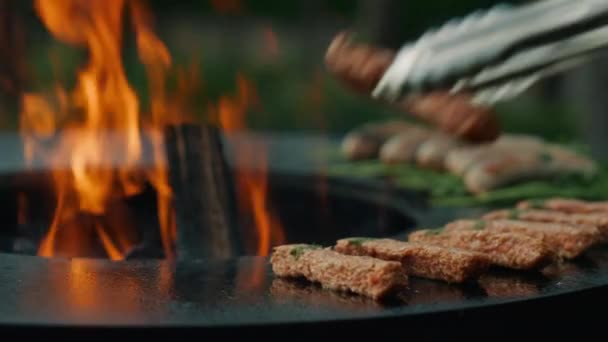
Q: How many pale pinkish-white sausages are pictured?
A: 5